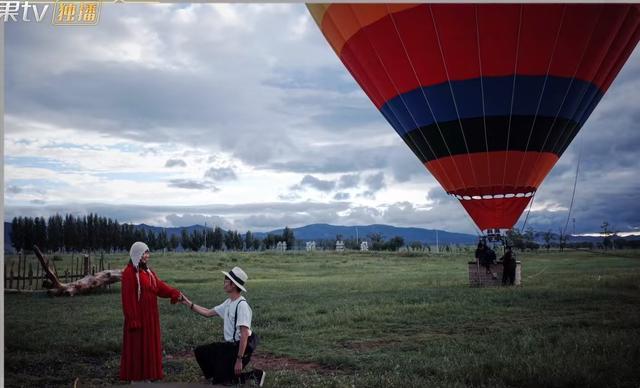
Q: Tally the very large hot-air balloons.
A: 1